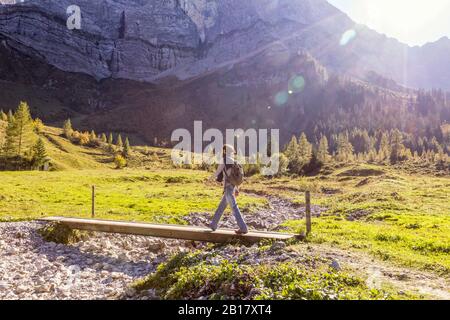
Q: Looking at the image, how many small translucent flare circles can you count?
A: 3